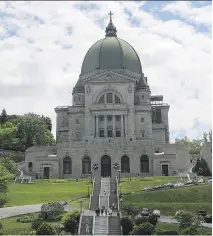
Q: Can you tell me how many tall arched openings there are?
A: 5